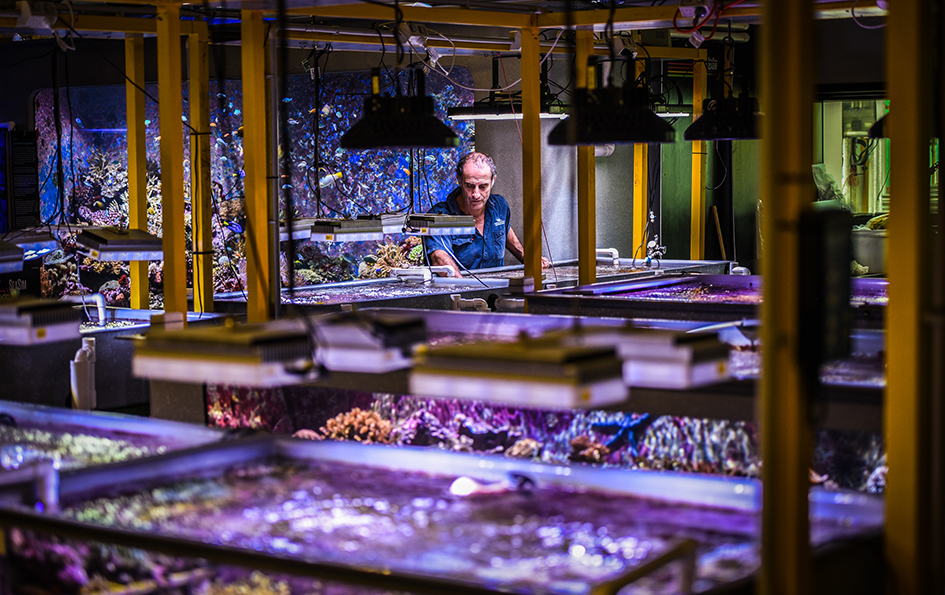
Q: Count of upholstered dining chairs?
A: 0